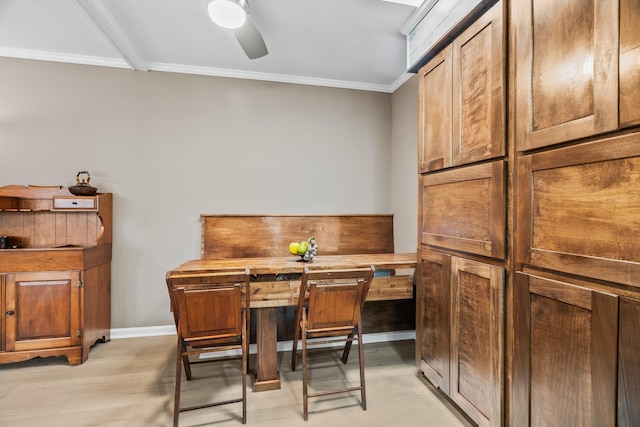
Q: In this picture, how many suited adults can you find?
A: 0